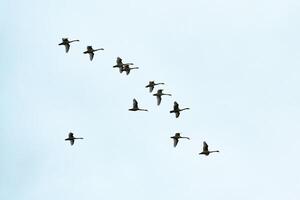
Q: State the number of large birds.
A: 11